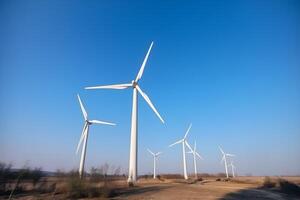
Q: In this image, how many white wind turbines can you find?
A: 7